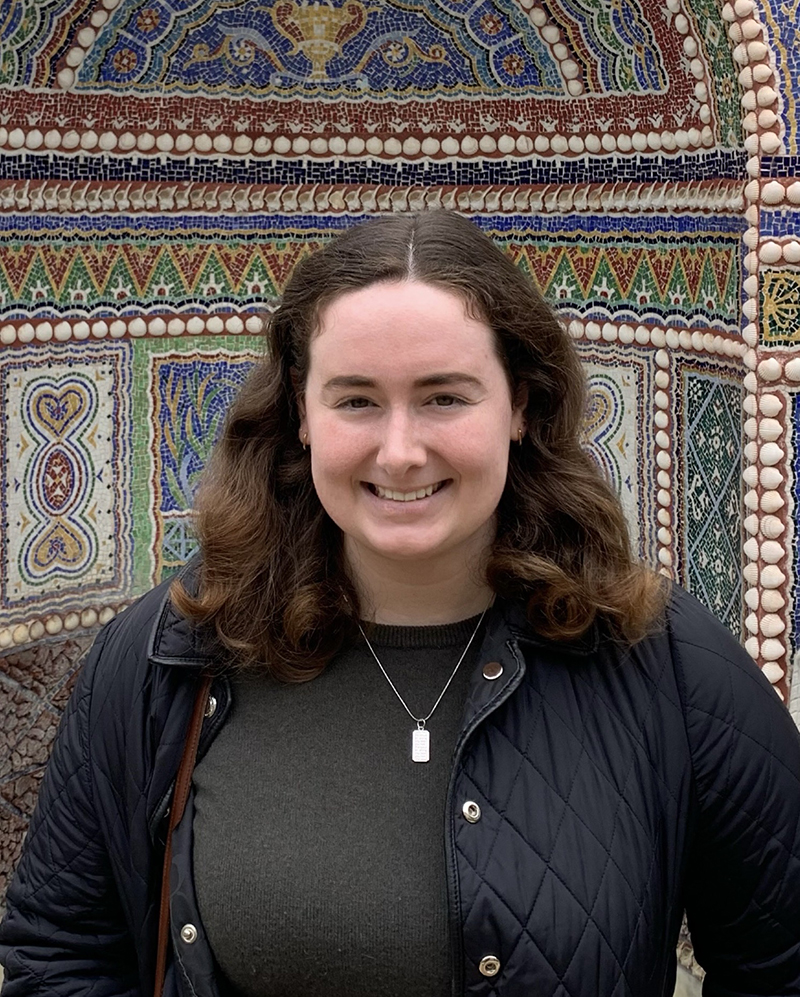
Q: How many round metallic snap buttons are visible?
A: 5